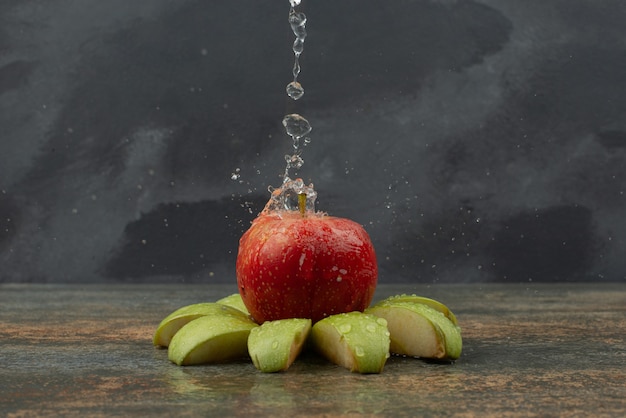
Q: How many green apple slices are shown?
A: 7